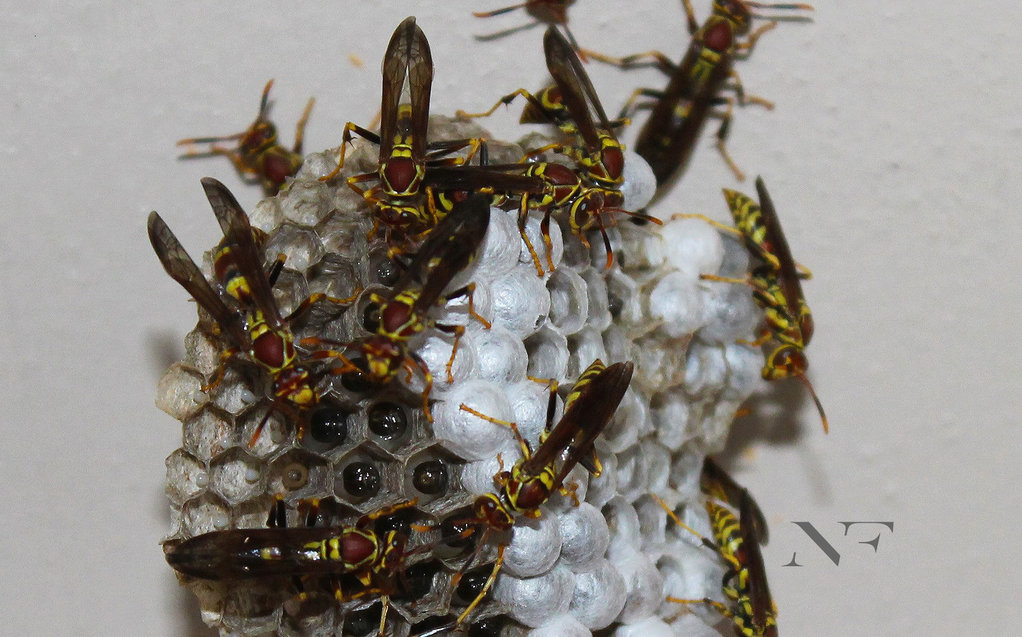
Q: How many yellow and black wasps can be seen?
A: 12